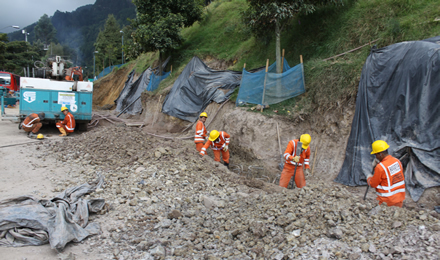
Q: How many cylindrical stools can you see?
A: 0